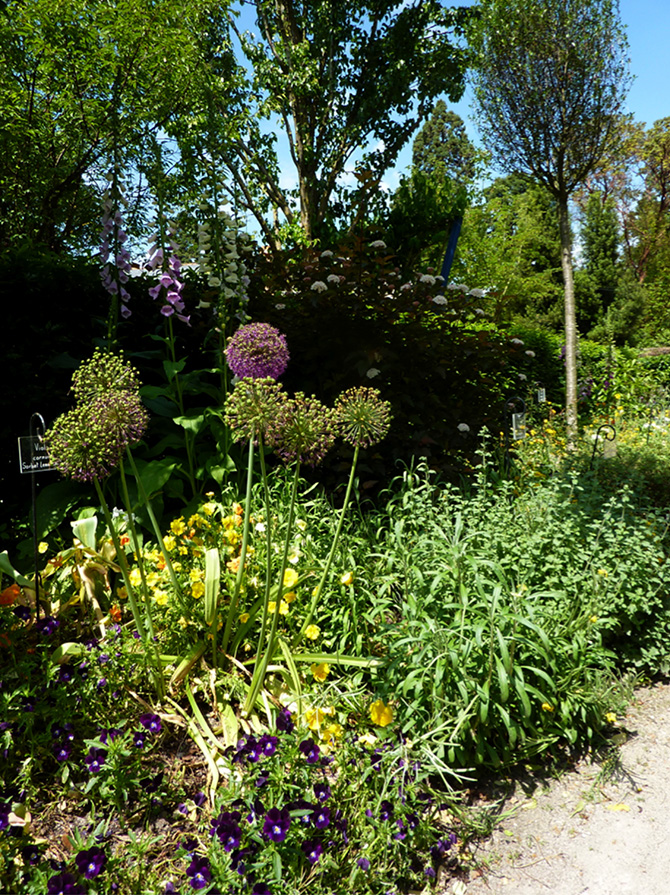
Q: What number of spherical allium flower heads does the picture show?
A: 7